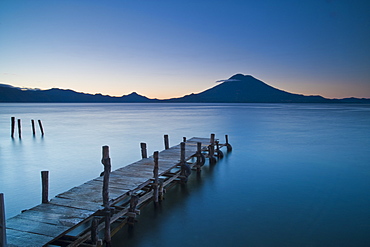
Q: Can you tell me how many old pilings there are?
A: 4